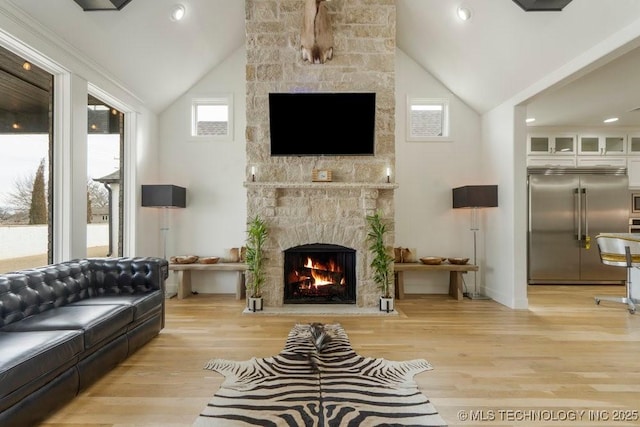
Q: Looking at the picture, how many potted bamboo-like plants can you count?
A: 2